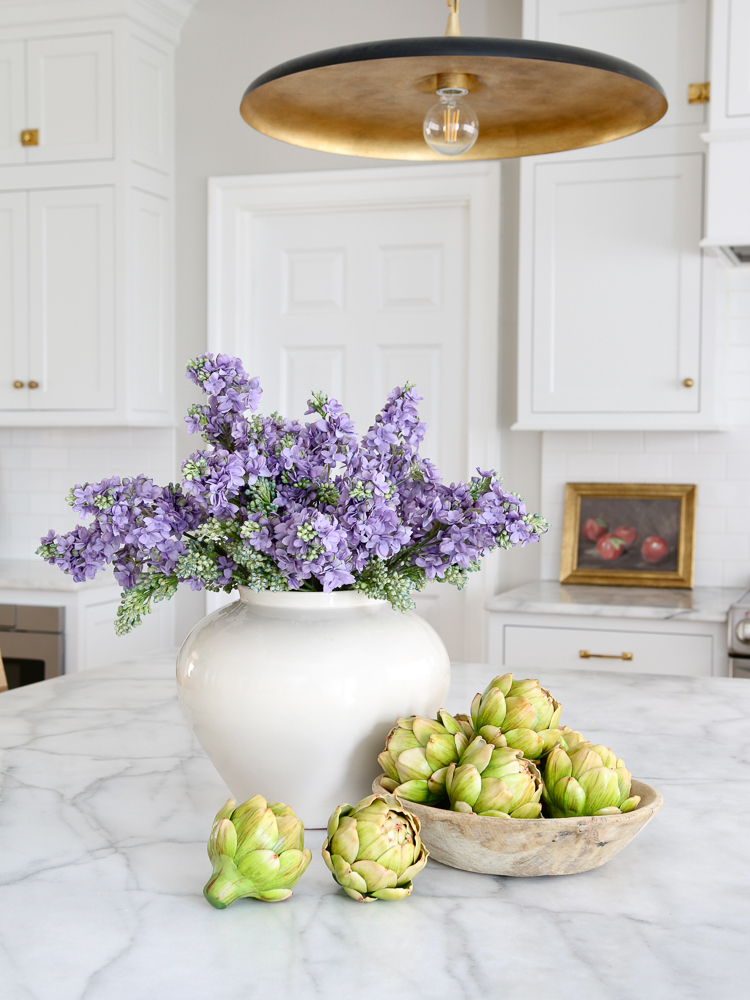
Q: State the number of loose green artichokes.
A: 2